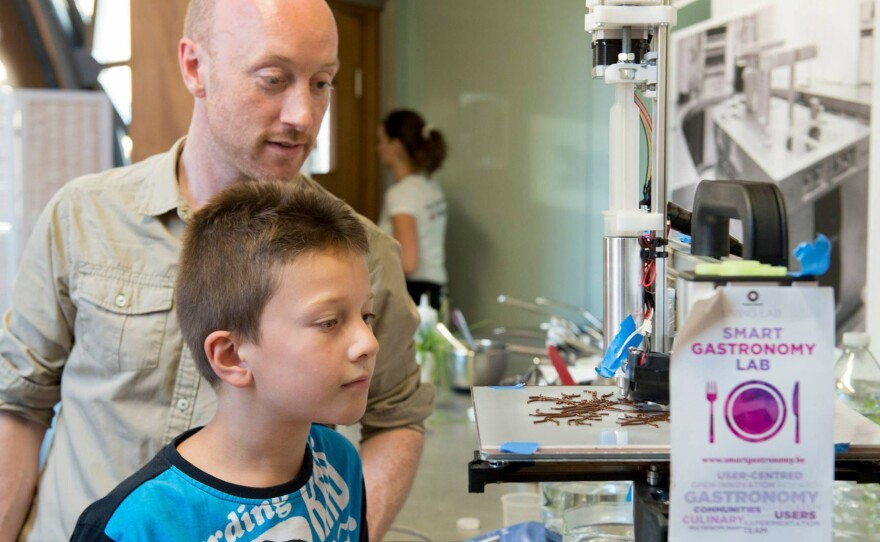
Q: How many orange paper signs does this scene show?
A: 0